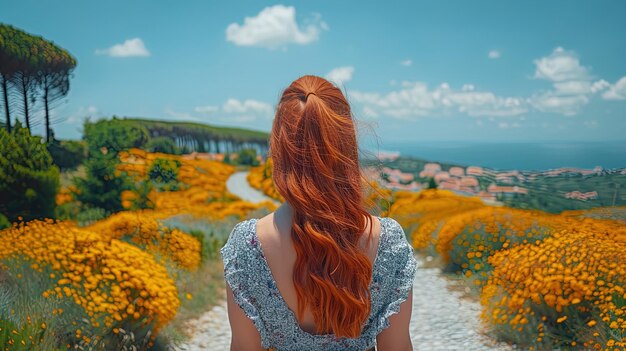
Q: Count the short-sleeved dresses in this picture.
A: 1